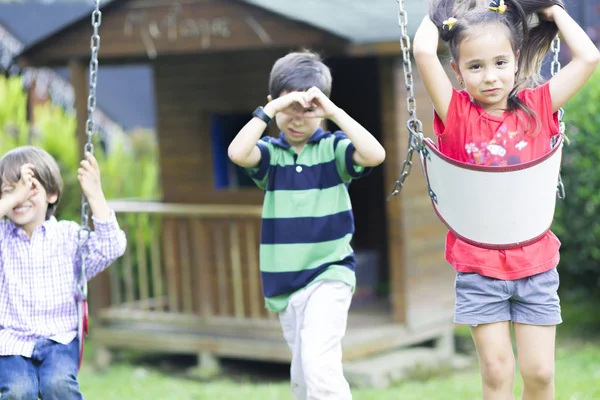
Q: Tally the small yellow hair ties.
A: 2